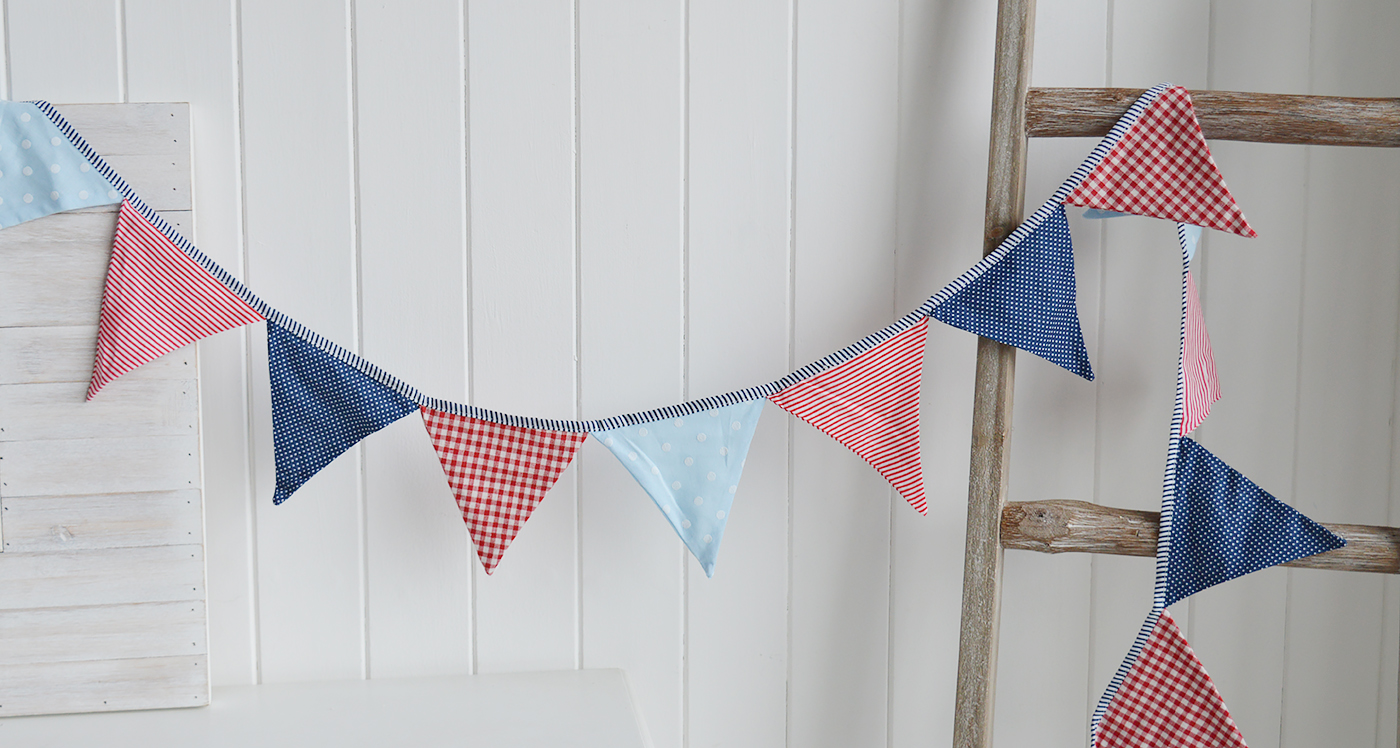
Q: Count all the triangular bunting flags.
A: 12